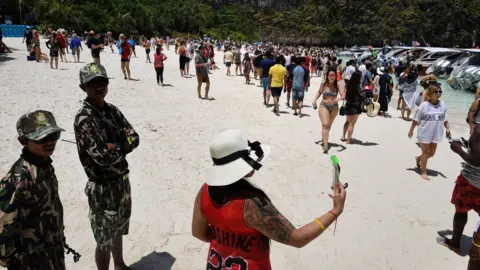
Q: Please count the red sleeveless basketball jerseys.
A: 1